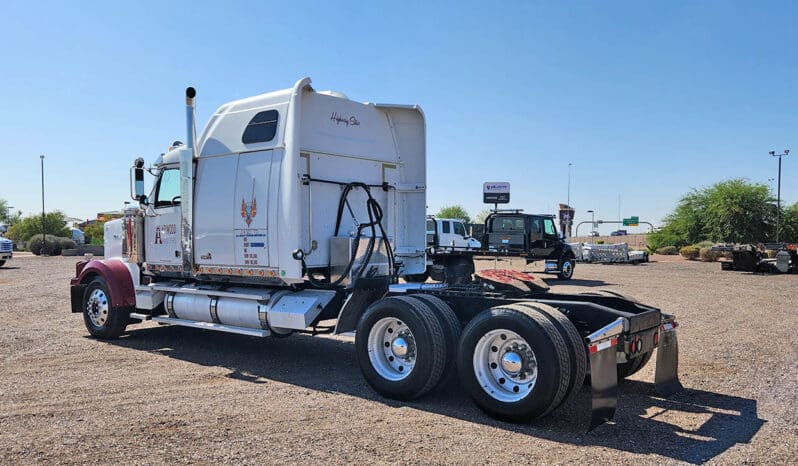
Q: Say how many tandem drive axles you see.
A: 2